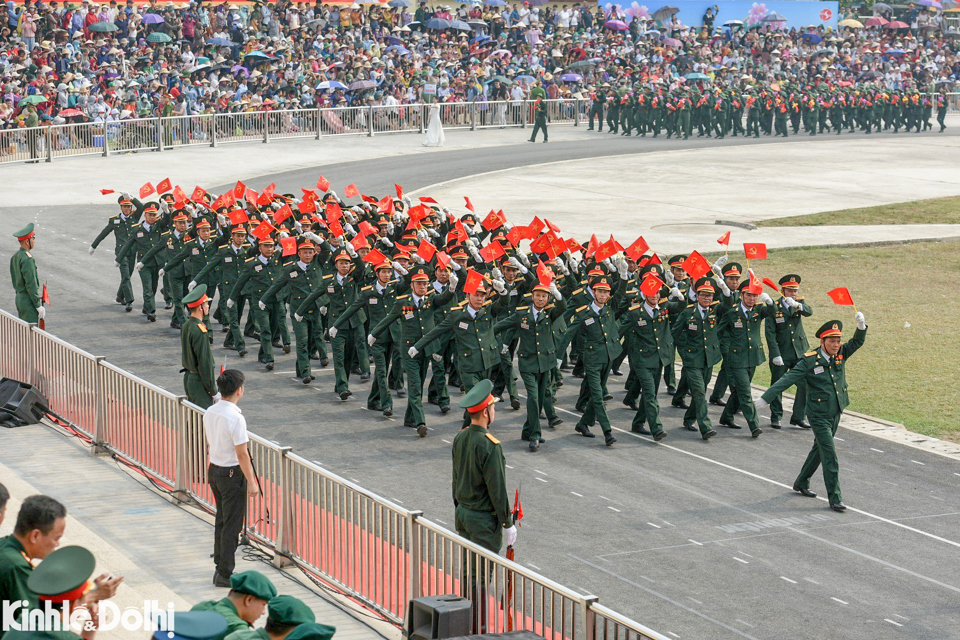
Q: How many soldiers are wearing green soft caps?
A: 3